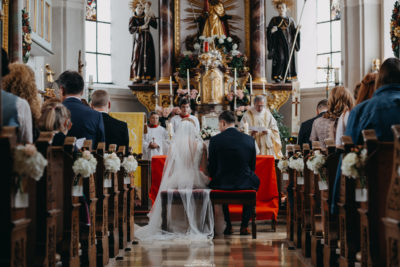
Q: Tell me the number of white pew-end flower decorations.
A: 8